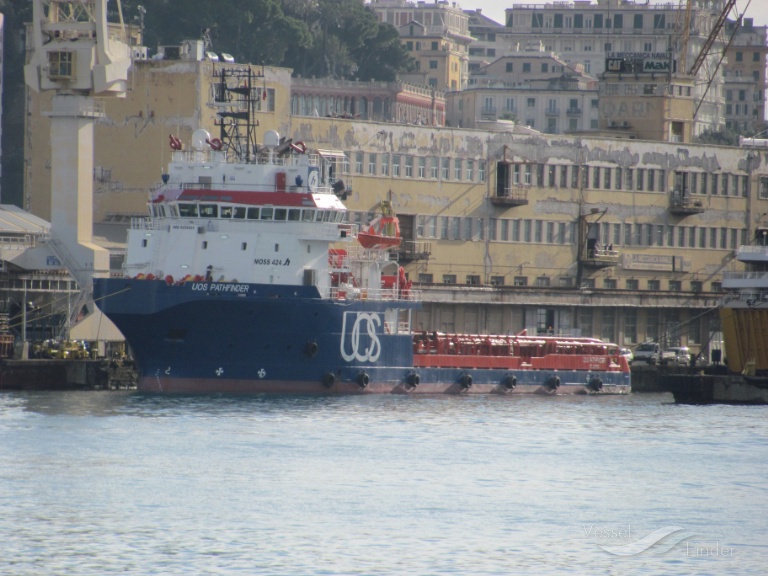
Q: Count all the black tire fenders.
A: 8